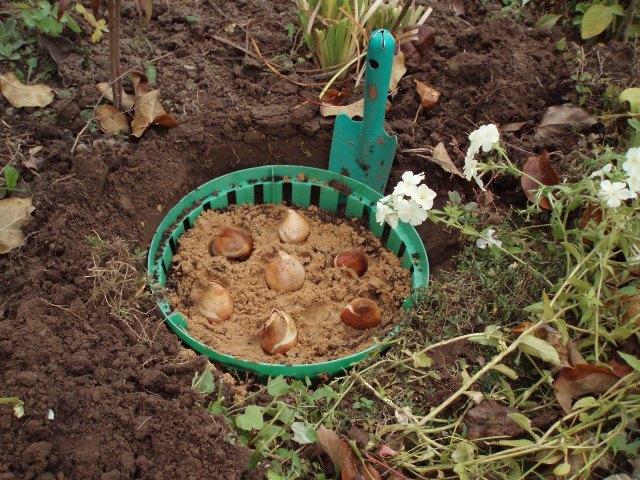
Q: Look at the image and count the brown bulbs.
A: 7